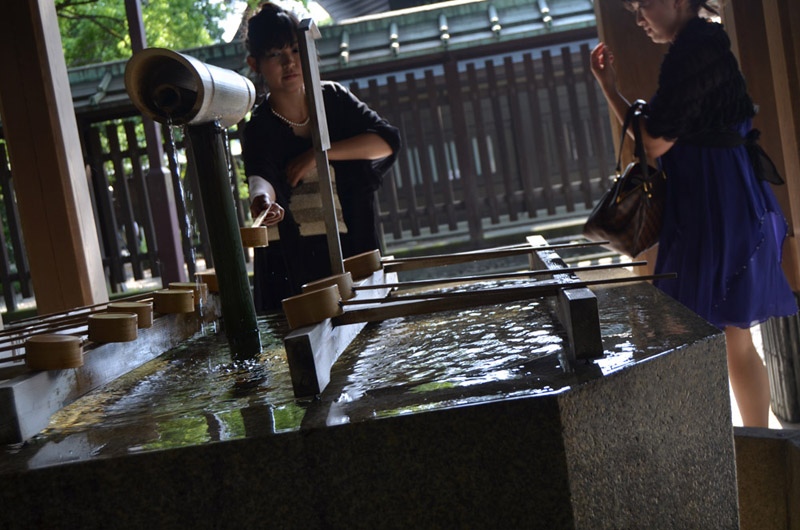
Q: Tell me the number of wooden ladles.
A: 10